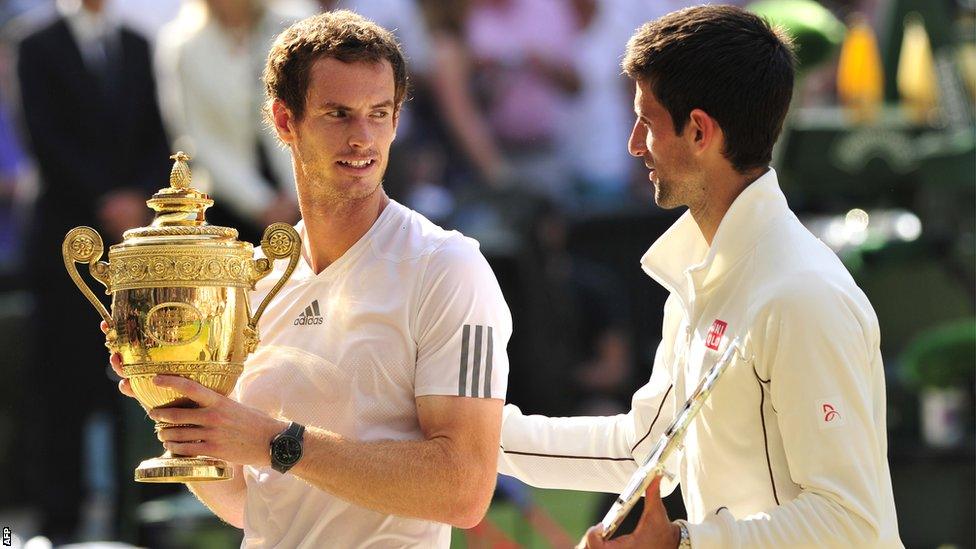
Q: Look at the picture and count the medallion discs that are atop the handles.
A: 2